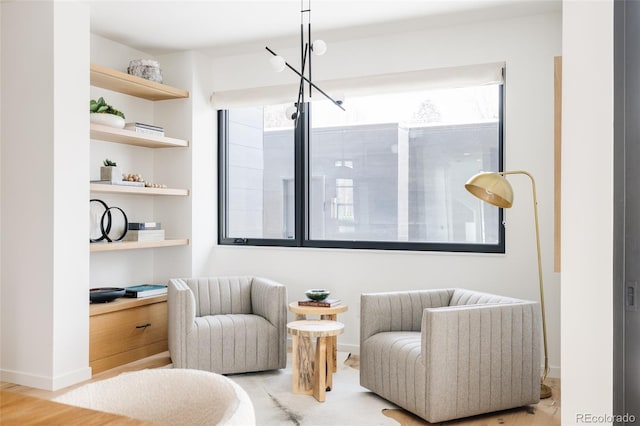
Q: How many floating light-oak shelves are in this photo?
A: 4